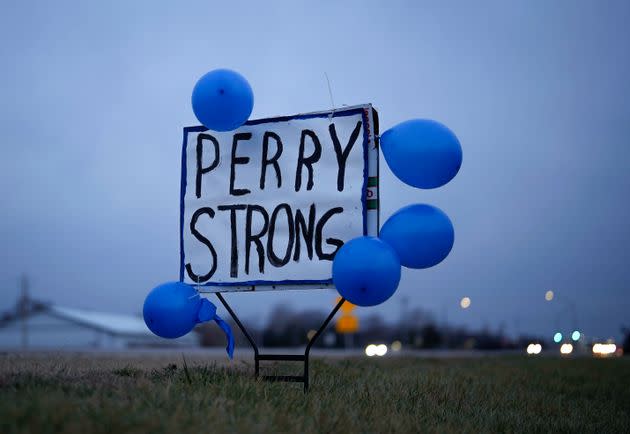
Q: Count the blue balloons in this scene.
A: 5